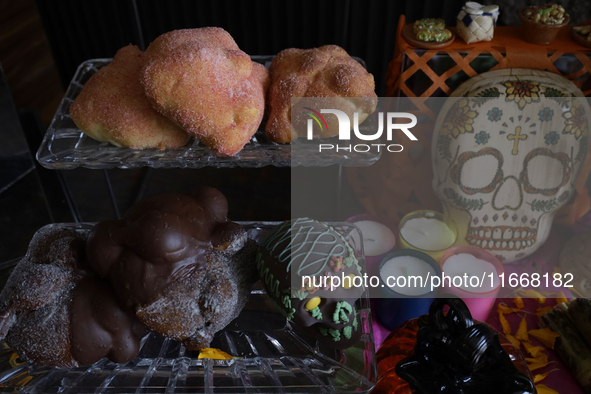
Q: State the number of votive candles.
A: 4